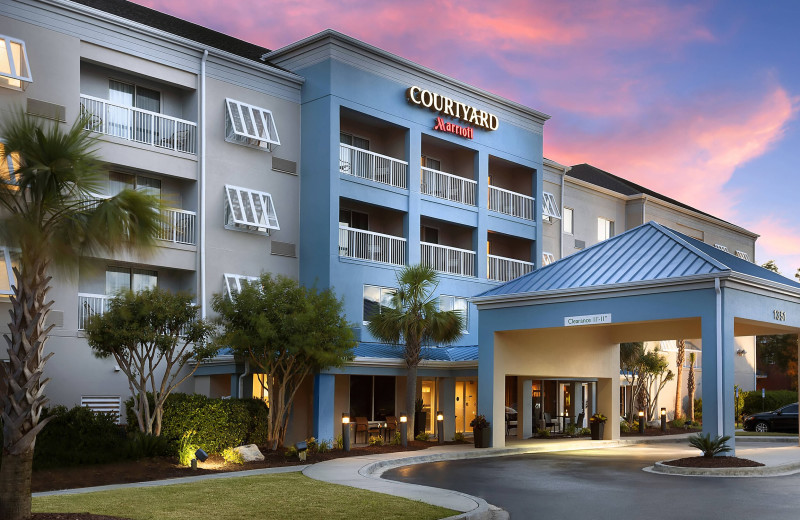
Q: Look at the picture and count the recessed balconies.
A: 9